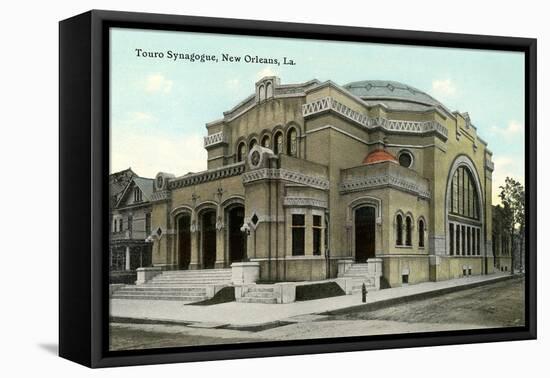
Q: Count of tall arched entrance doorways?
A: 4